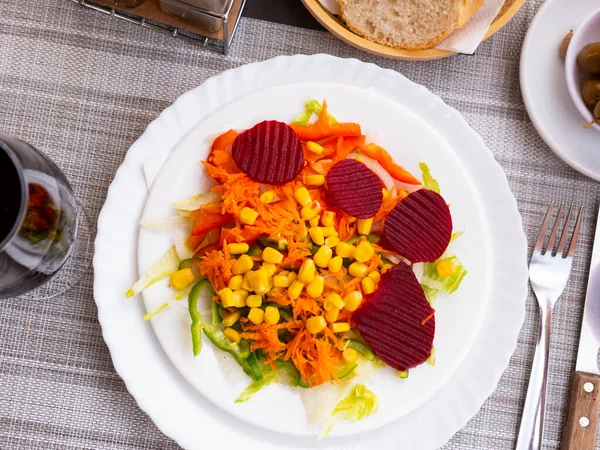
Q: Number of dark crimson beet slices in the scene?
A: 4